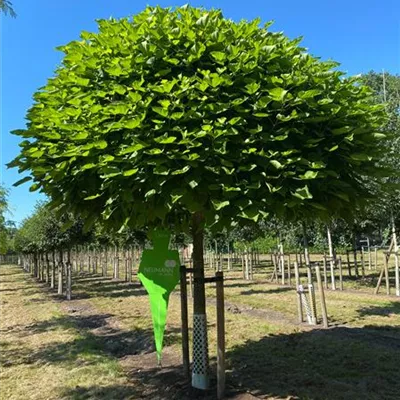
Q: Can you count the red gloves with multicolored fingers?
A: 0